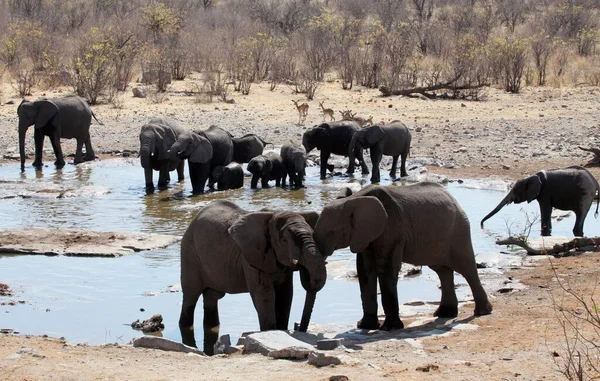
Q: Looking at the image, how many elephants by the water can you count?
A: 12